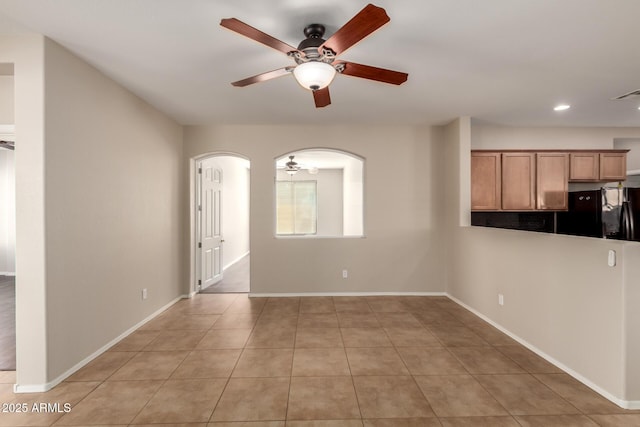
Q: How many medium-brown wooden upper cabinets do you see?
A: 5